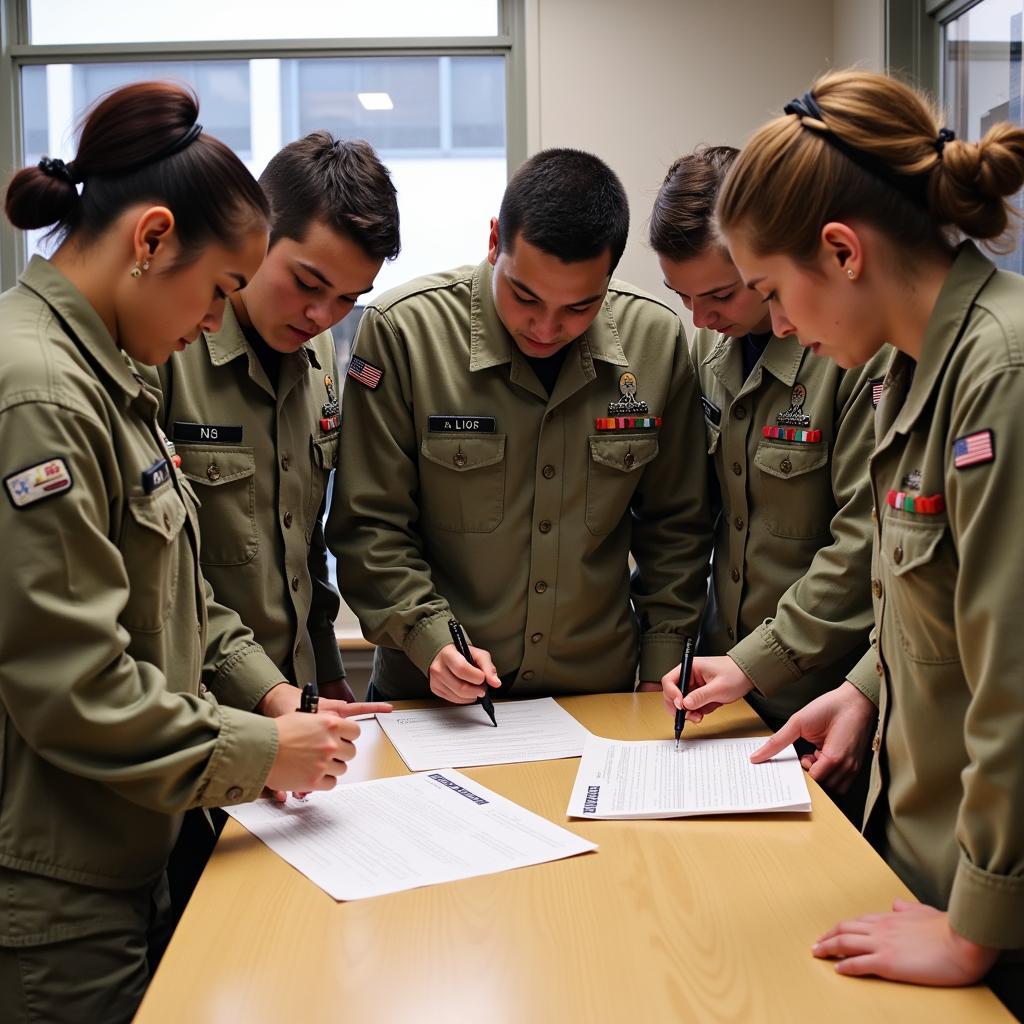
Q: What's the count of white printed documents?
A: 3